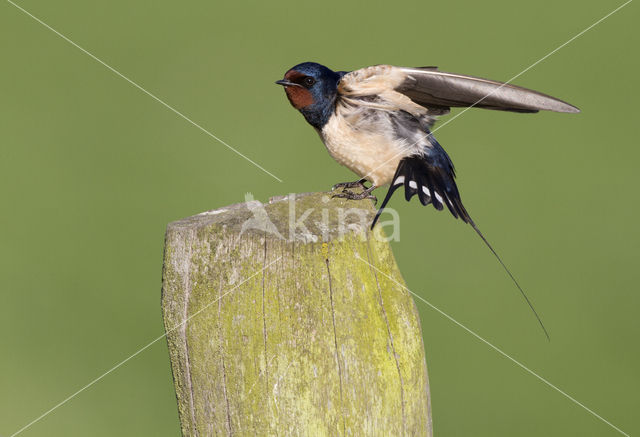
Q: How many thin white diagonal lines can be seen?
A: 4